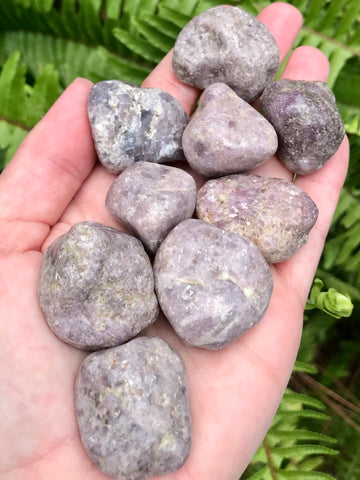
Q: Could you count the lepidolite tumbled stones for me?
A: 9